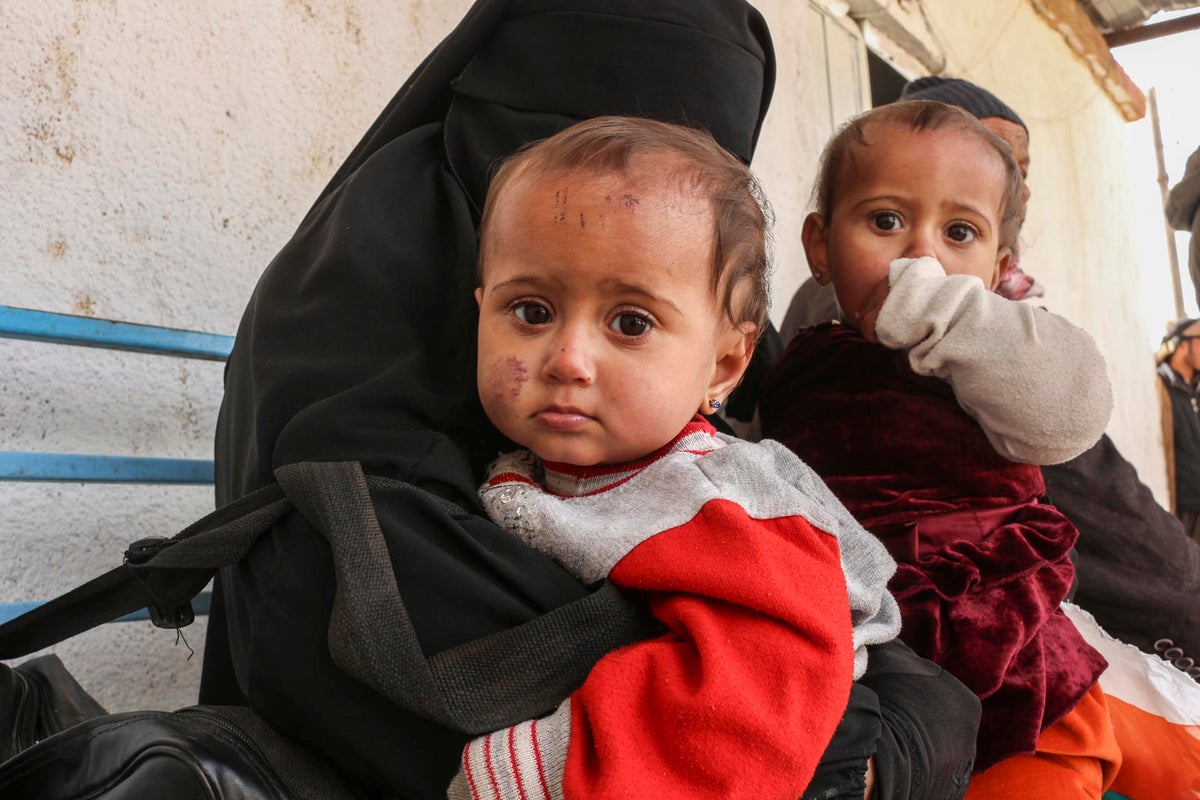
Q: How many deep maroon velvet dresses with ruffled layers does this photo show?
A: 1